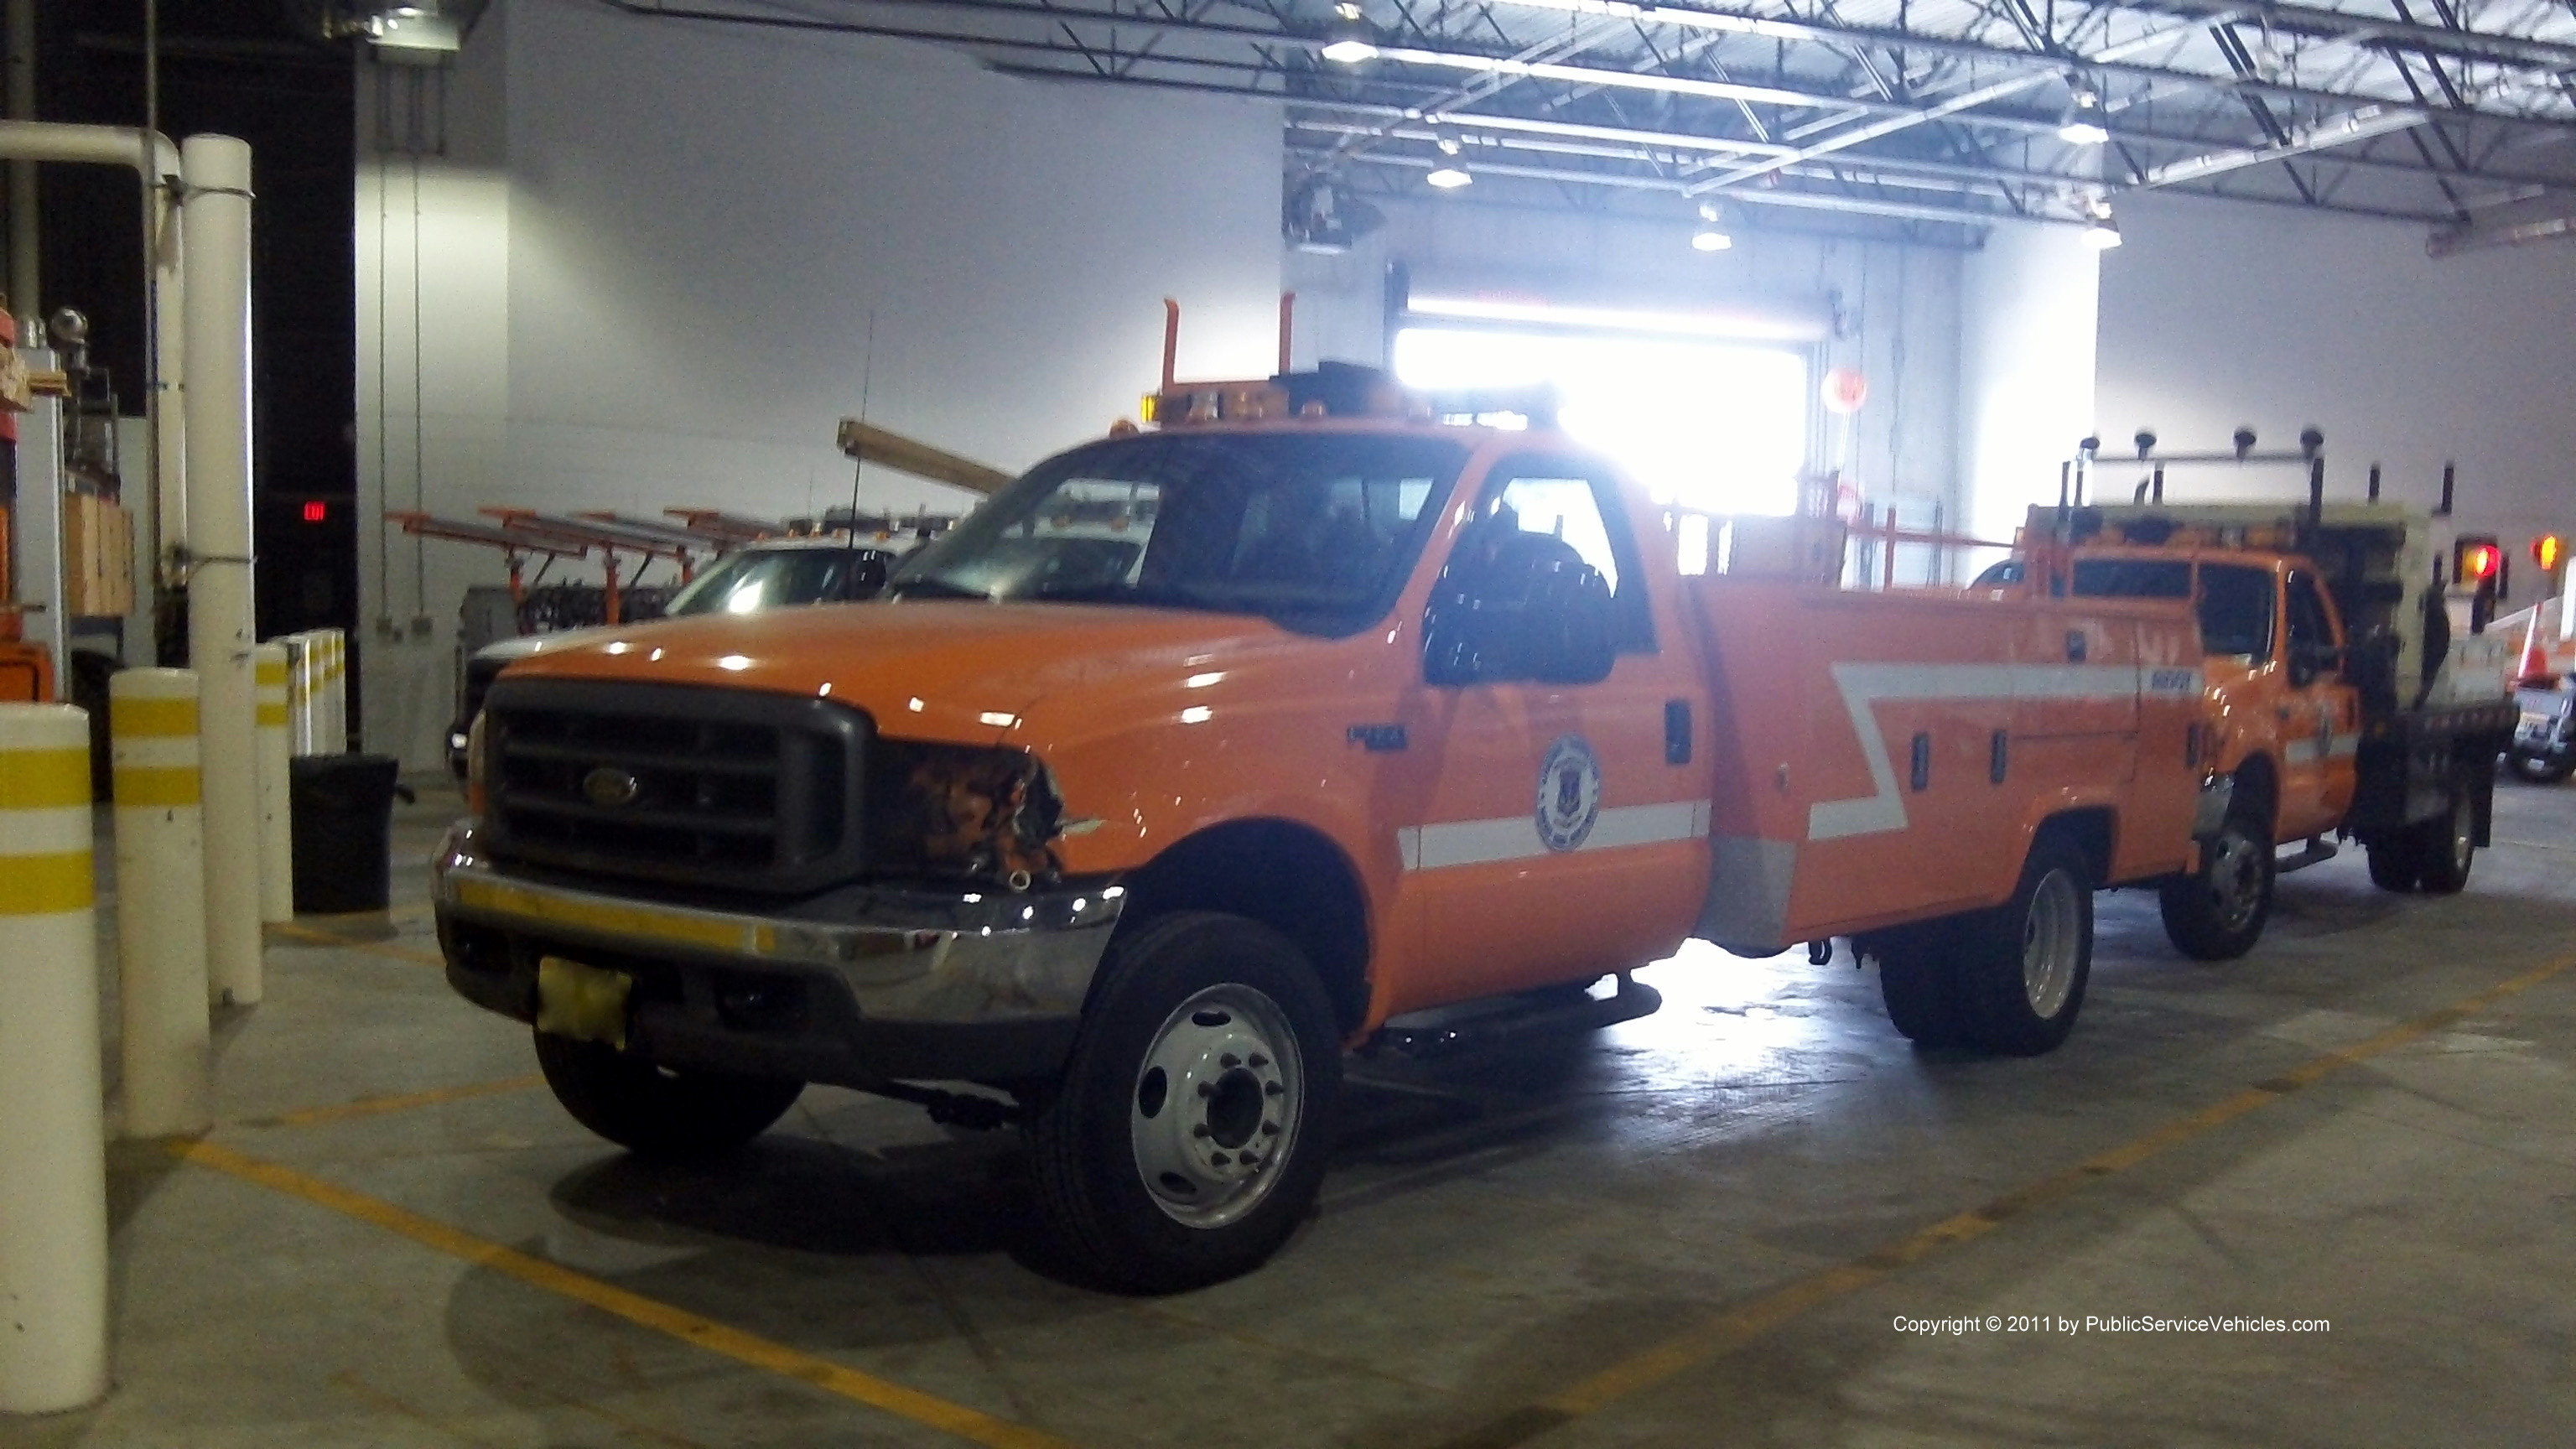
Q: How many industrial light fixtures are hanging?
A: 5